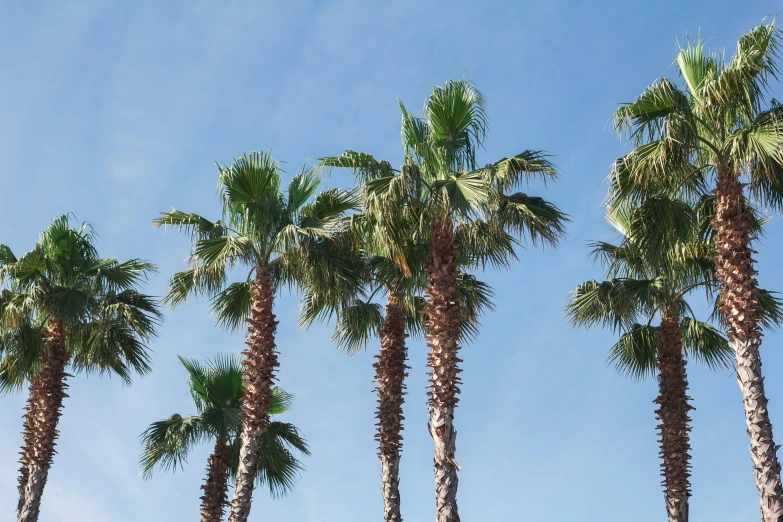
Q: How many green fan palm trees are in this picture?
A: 7